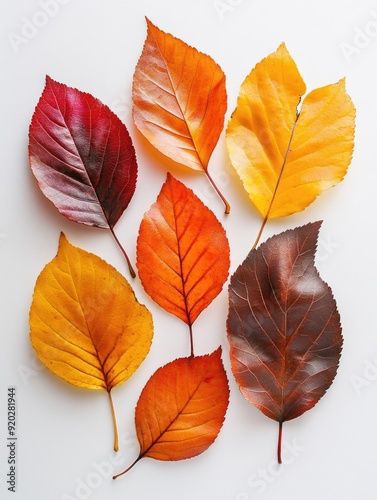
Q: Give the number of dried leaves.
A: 7